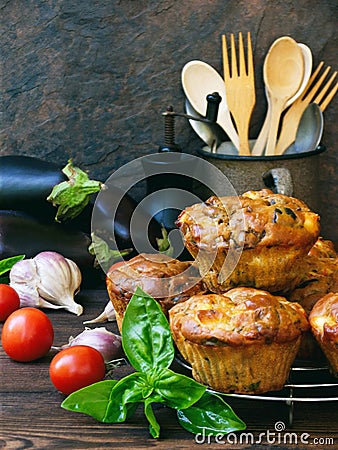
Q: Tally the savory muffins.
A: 5